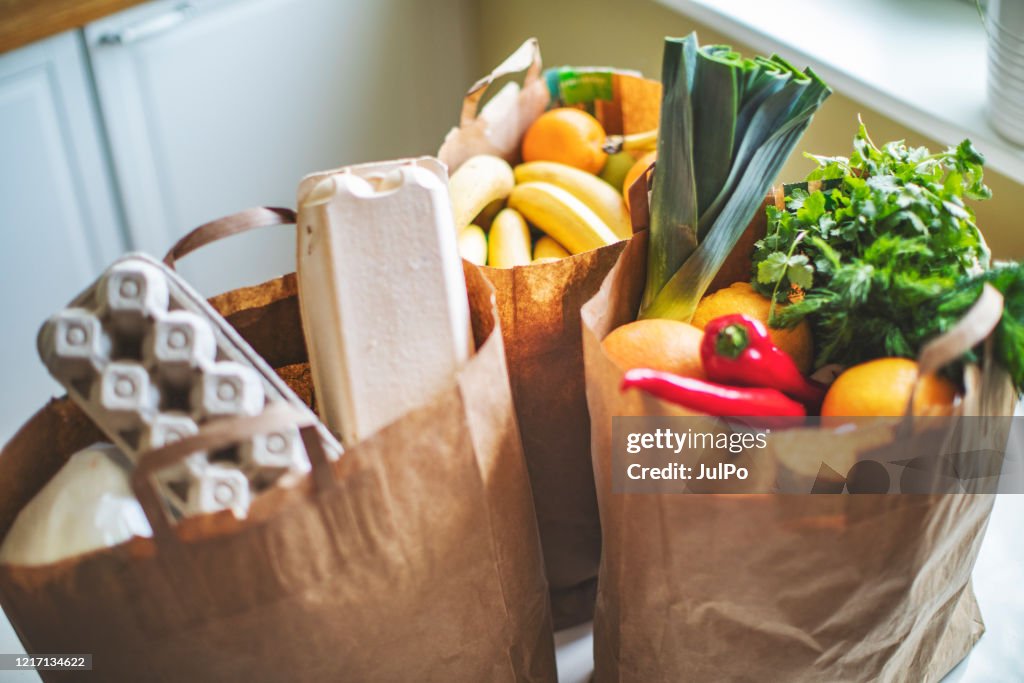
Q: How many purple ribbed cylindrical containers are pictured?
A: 0